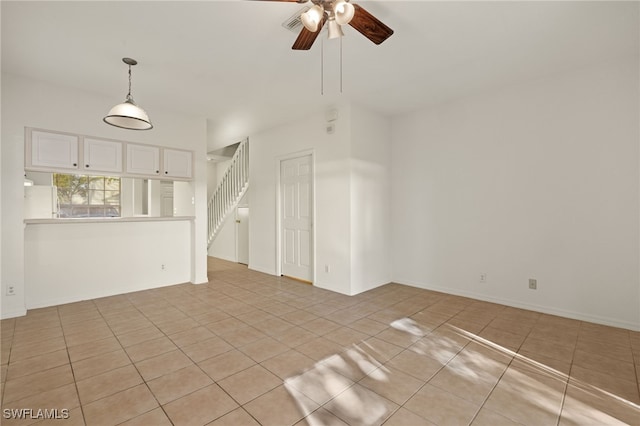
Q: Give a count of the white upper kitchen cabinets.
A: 4